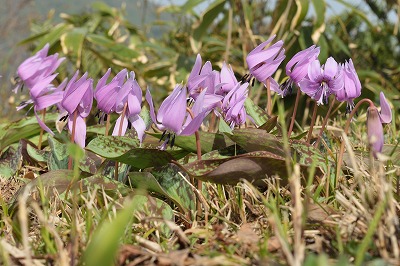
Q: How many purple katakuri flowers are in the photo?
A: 14